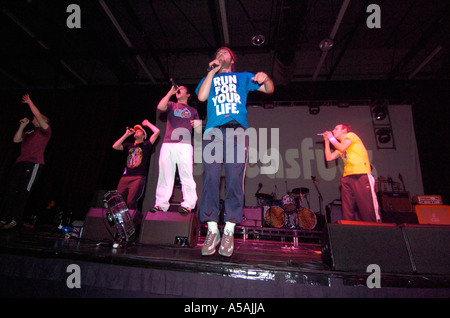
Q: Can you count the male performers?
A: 5